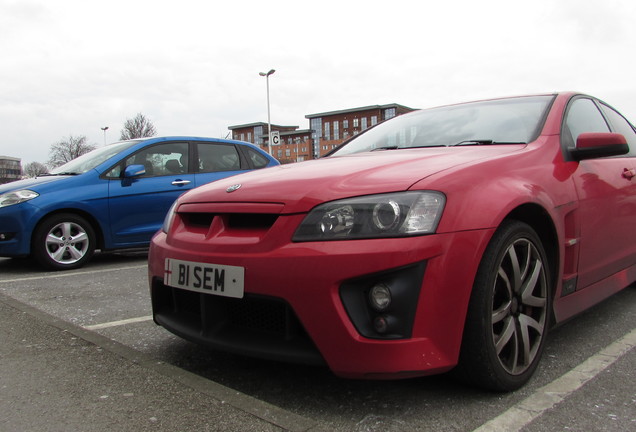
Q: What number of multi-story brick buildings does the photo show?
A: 2